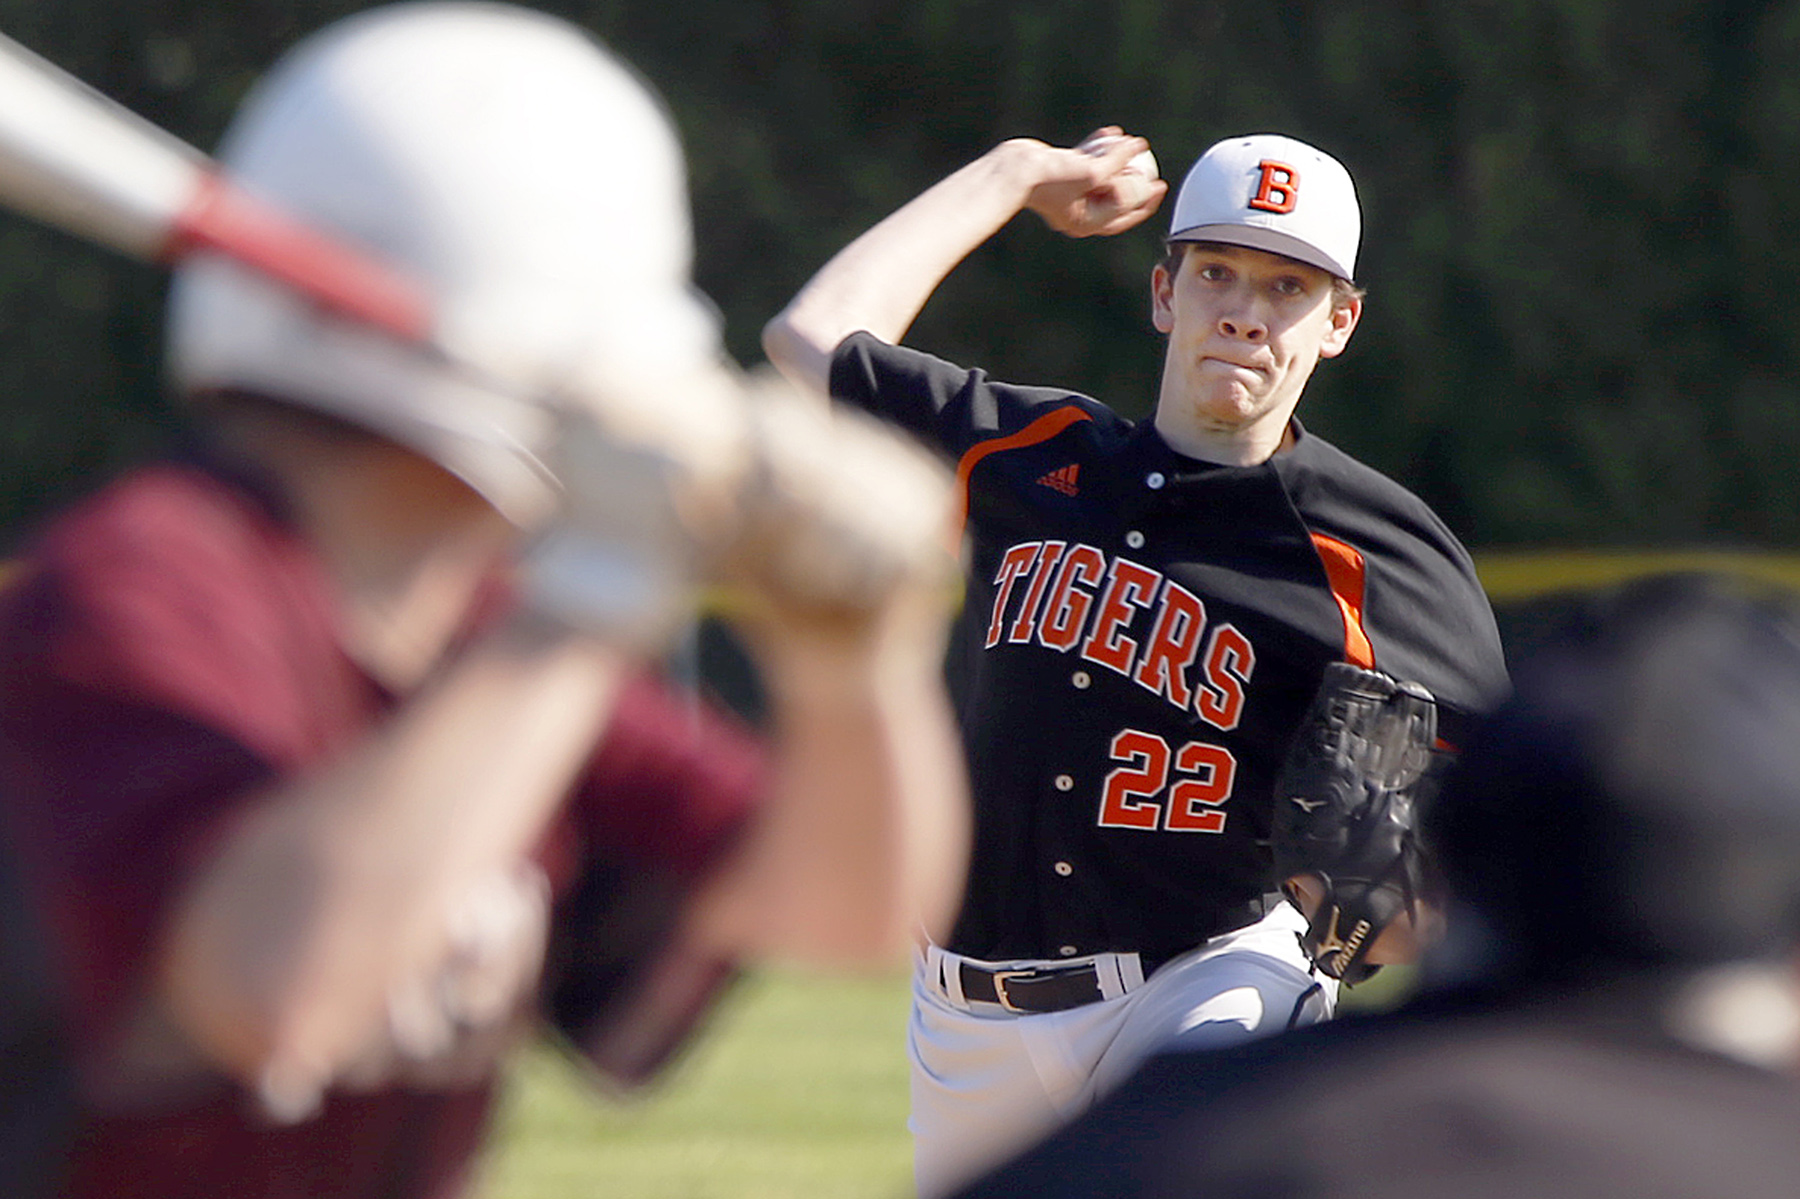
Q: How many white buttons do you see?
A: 6